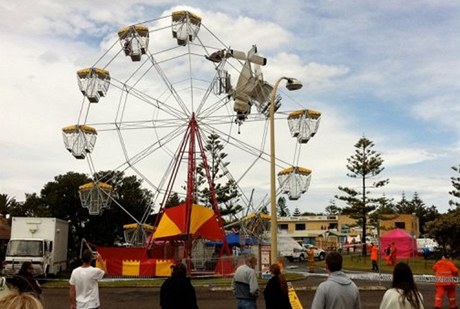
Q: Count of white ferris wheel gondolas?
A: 9